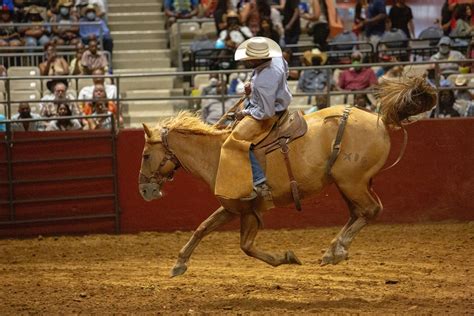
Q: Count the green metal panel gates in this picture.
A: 1